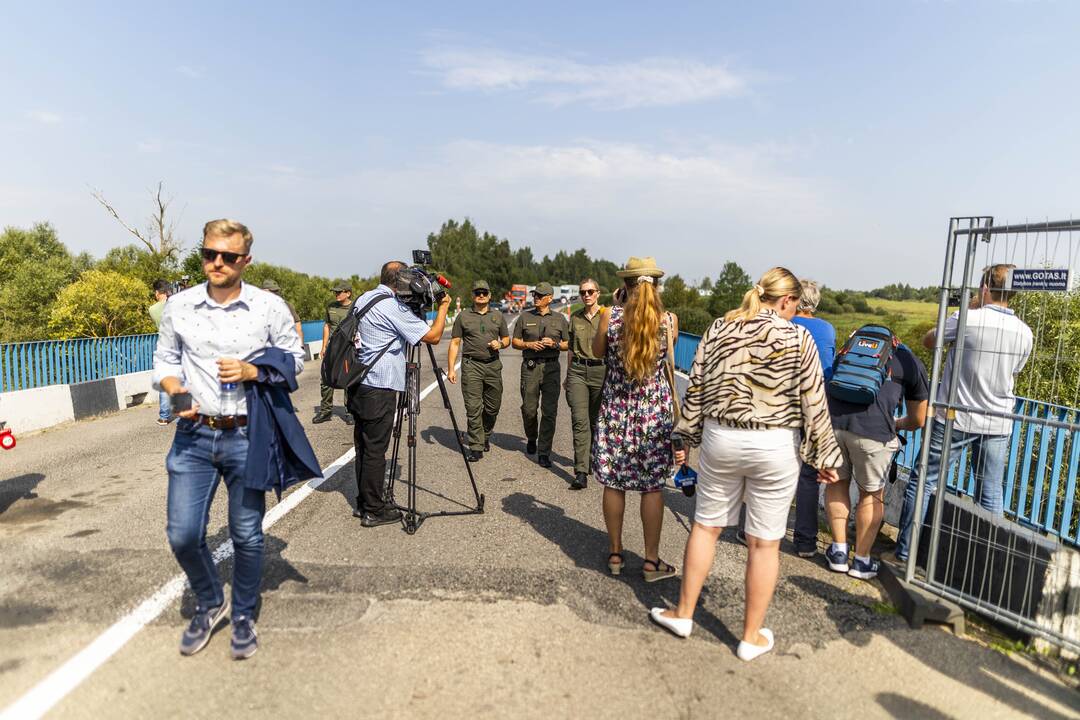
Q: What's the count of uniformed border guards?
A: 5